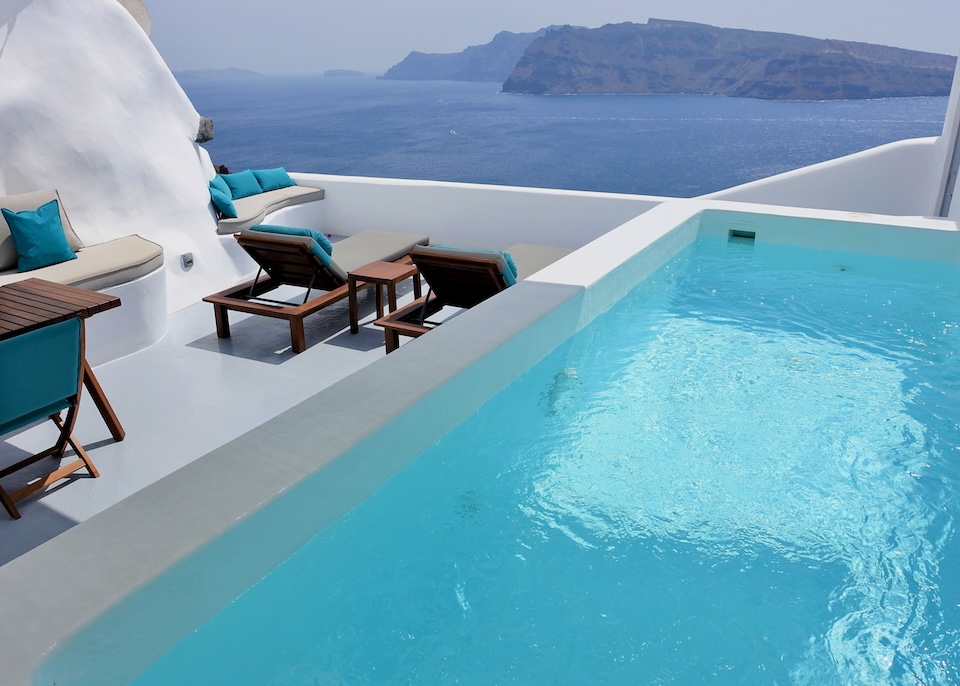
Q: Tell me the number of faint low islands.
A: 2